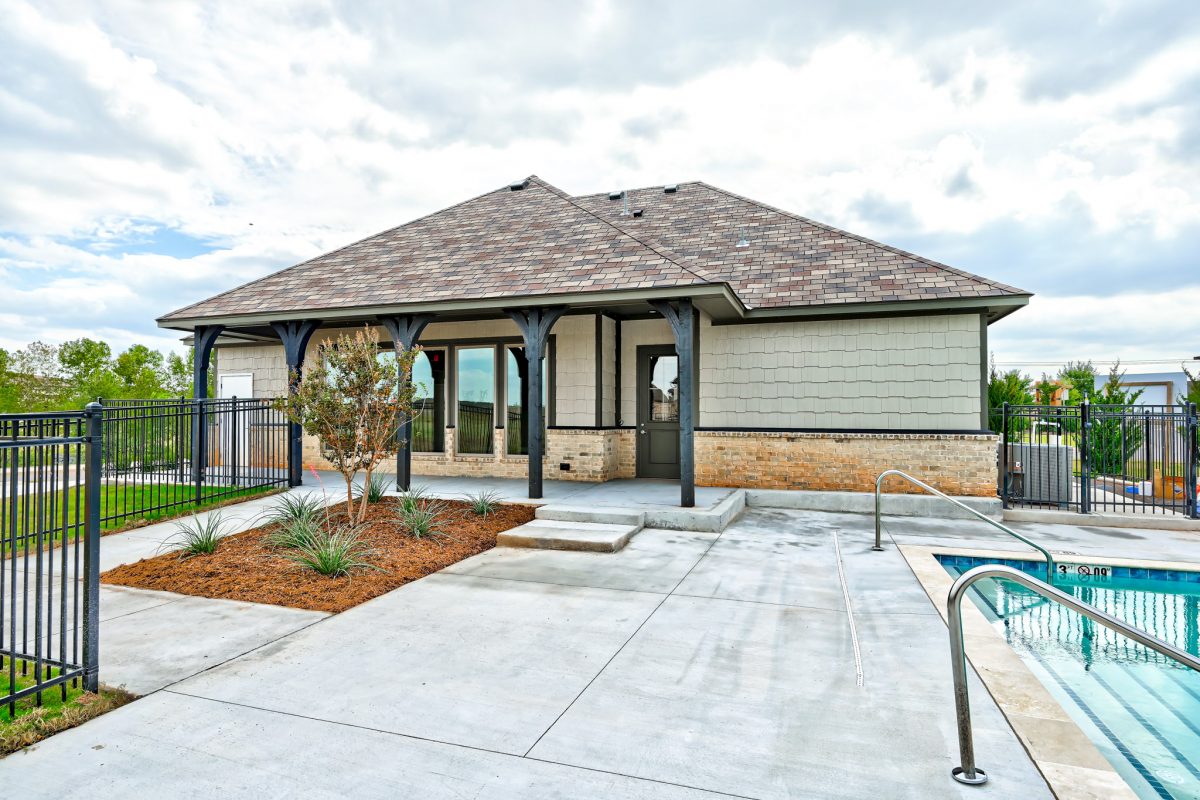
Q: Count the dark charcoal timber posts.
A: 5